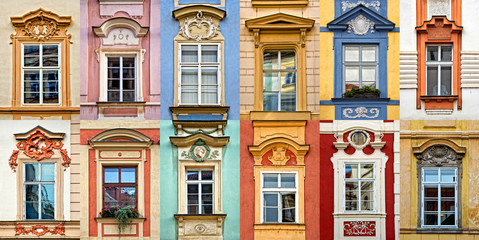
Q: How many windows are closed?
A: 11